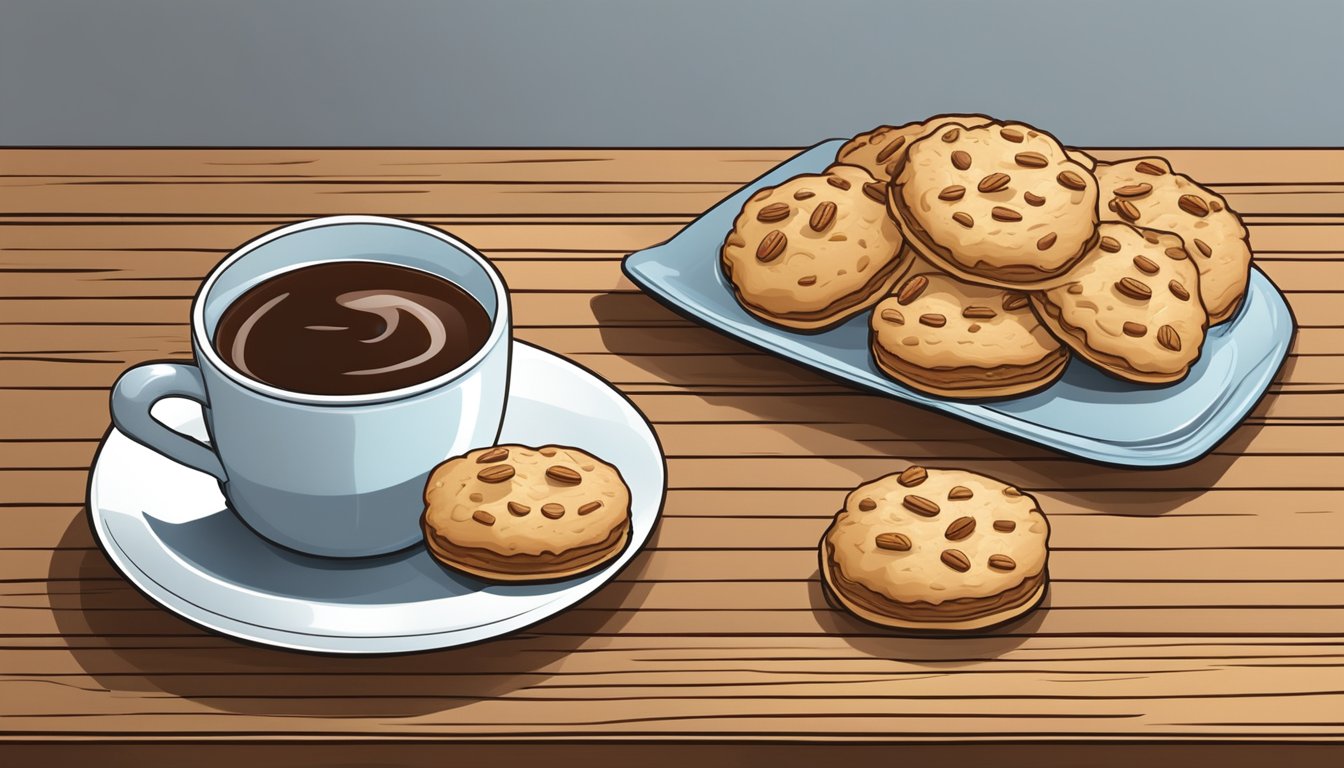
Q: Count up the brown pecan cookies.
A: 8